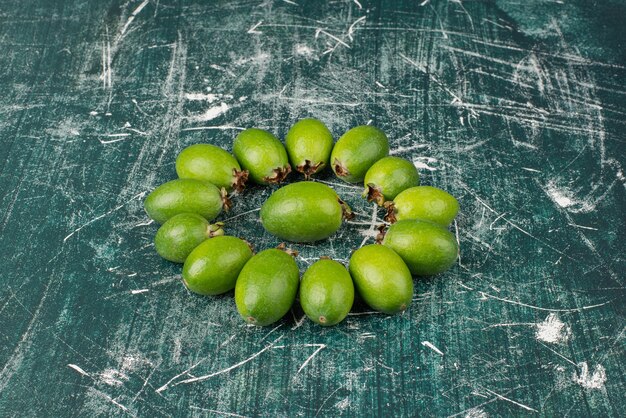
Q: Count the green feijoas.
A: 14